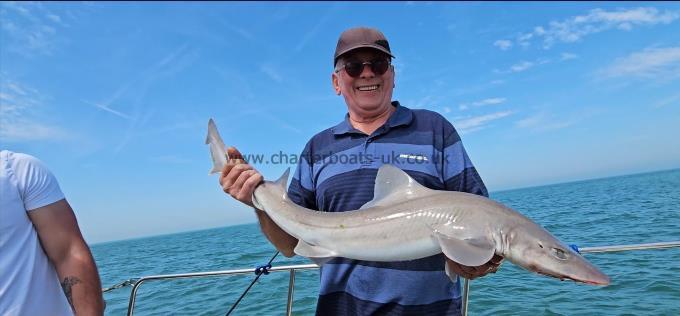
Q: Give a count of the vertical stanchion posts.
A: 3